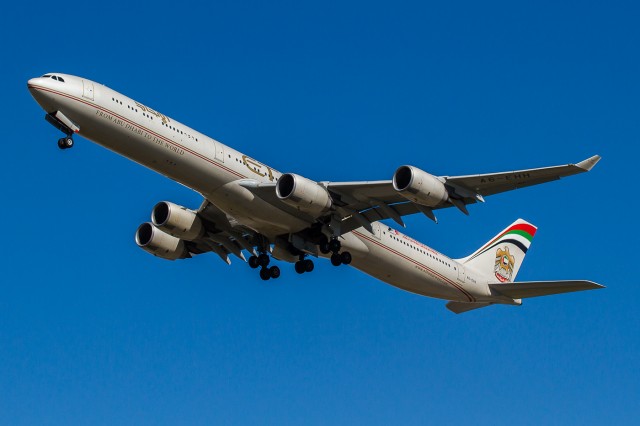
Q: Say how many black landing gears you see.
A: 4